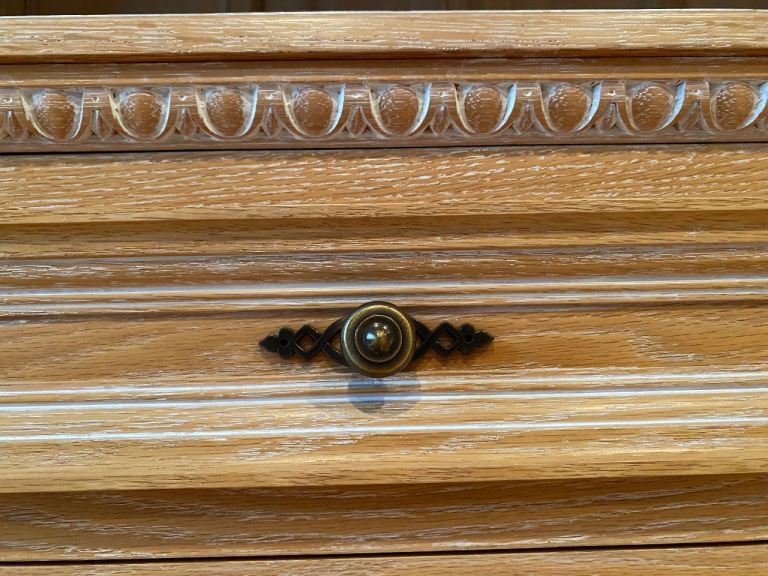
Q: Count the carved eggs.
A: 9